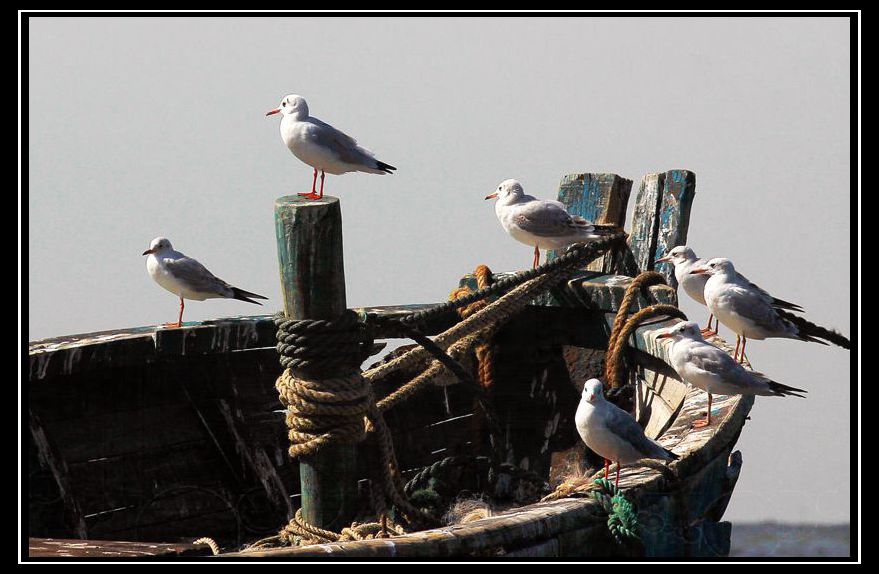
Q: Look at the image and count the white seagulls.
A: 7